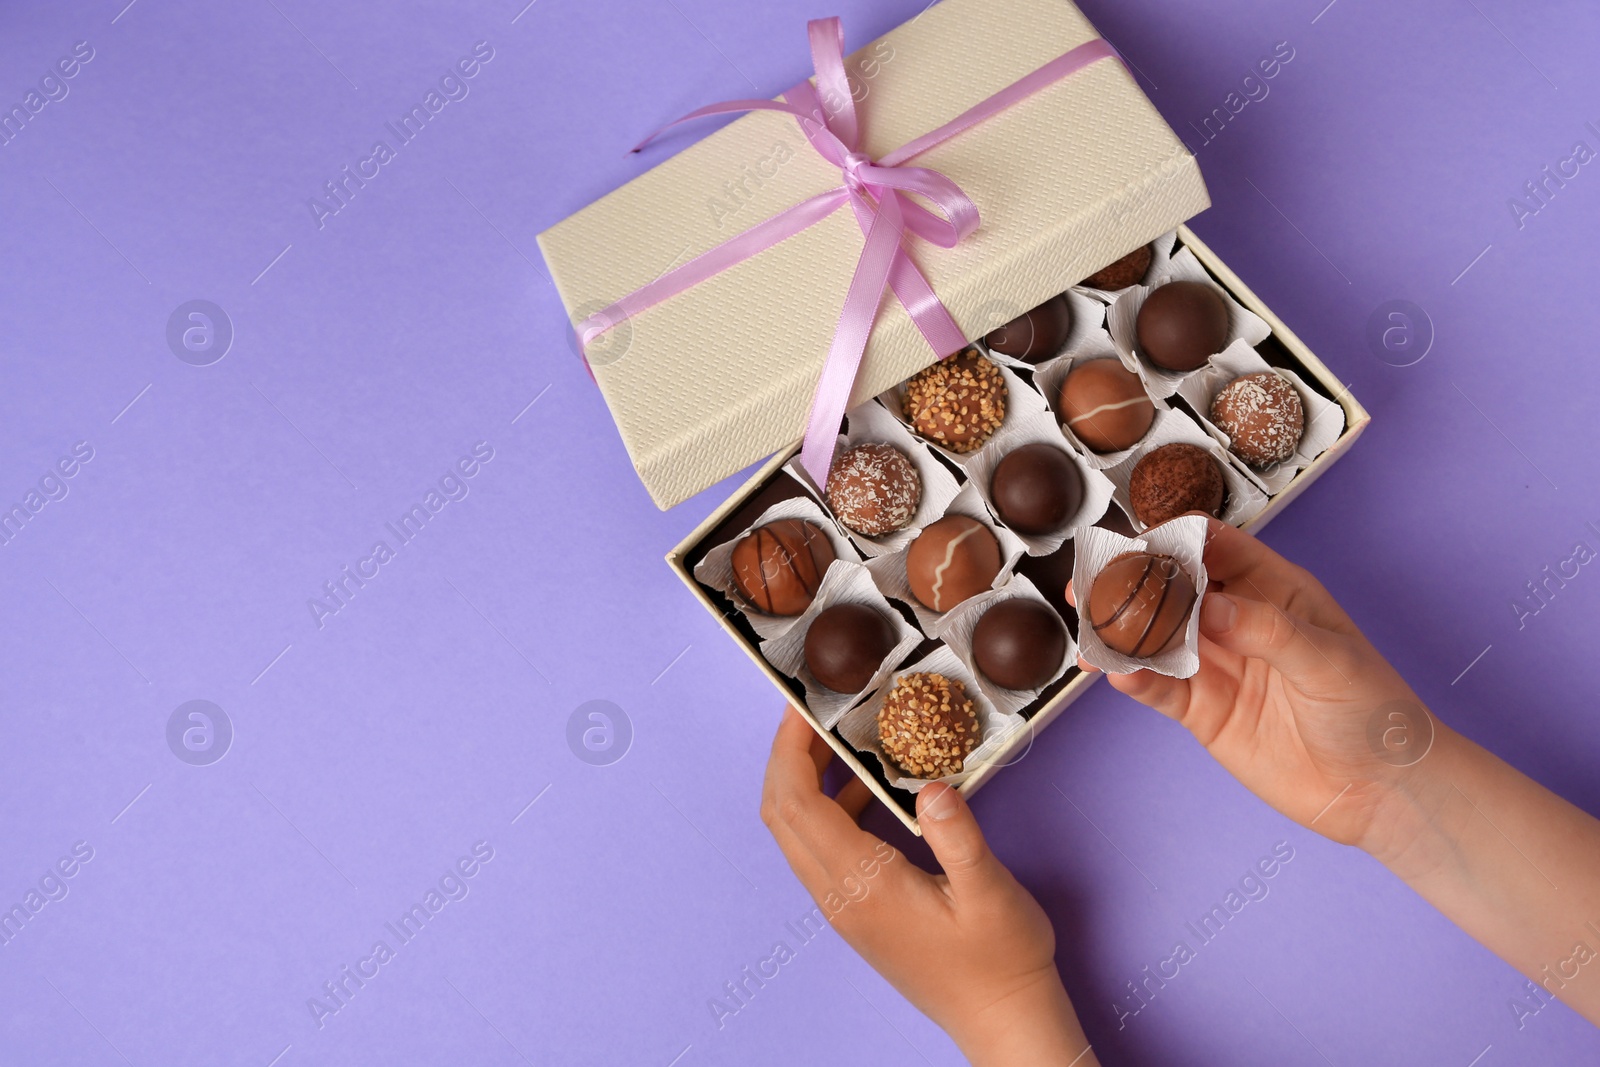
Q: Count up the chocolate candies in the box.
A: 14